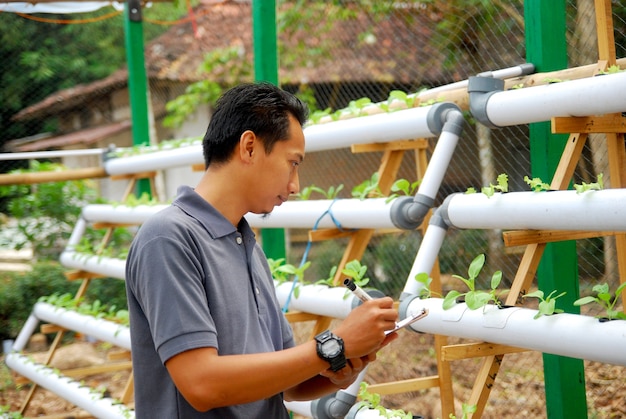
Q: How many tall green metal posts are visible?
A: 3